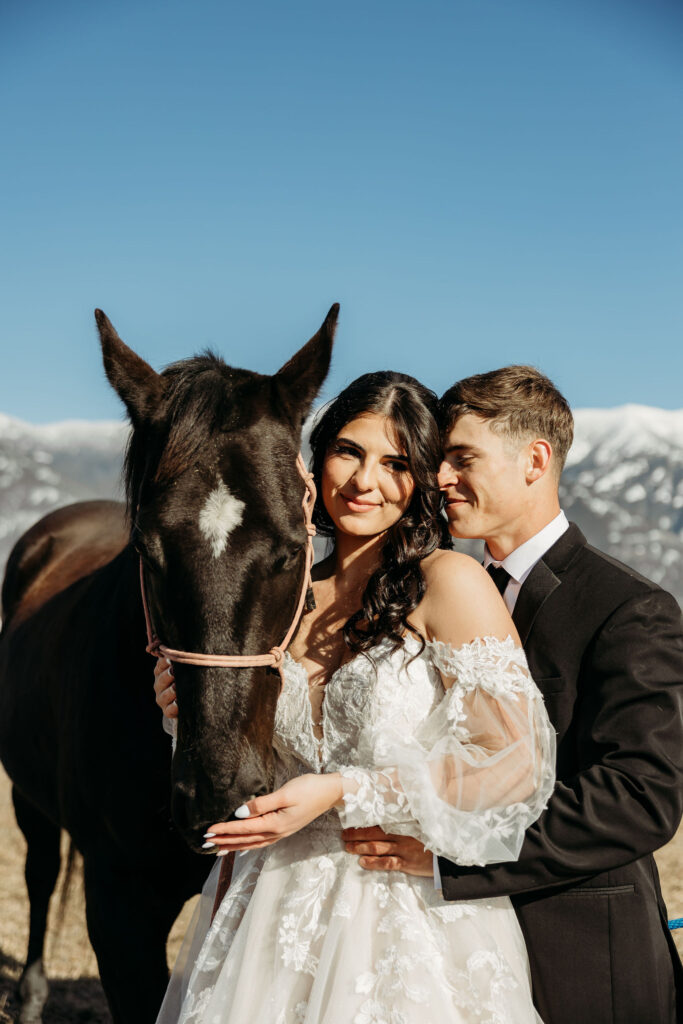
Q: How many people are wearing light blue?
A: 0